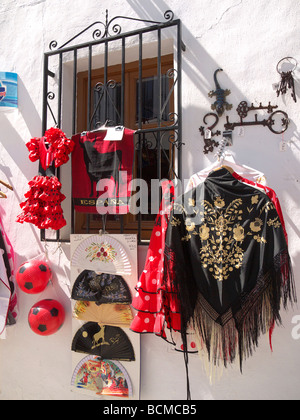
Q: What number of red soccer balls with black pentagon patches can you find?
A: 2